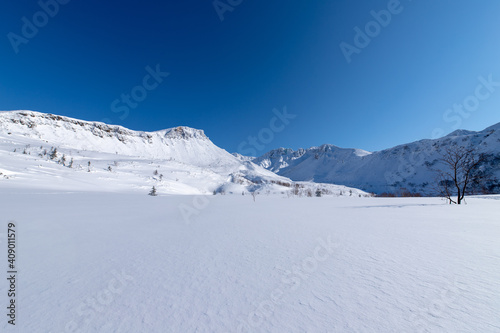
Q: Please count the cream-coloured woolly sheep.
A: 0